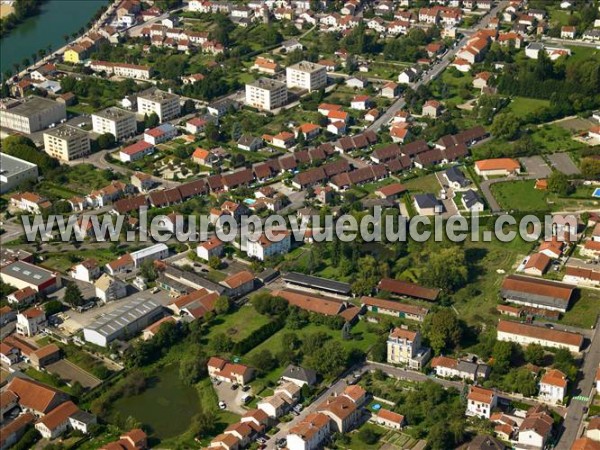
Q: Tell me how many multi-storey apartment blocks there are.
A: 5